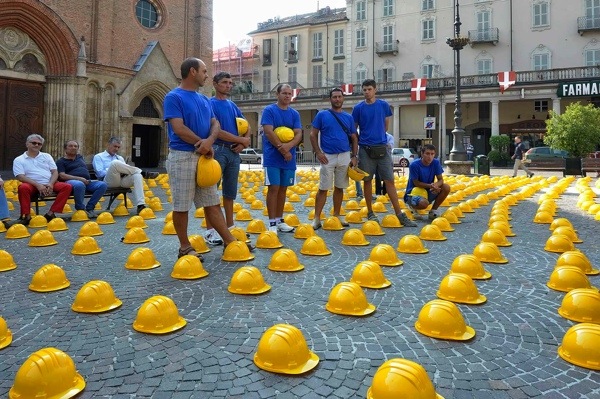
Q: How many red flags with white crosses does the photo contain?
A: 4